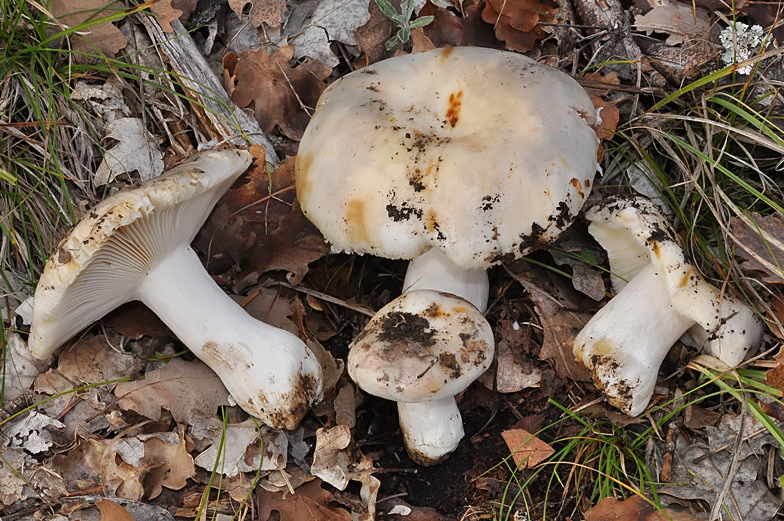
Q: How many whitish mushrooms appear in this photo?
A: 4